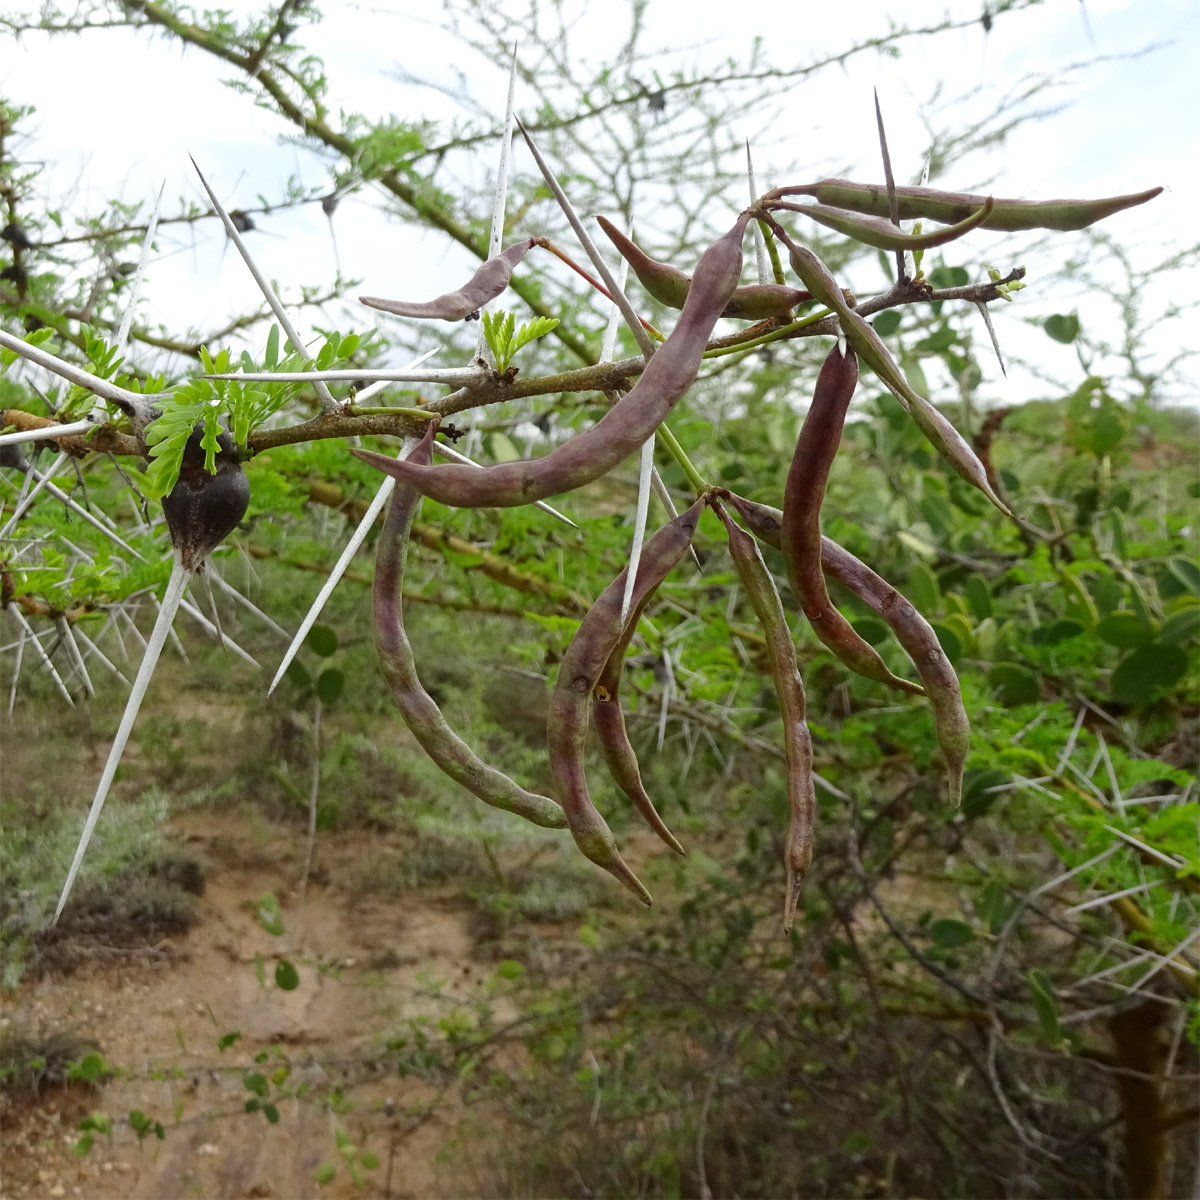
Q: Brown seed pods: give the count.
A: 12